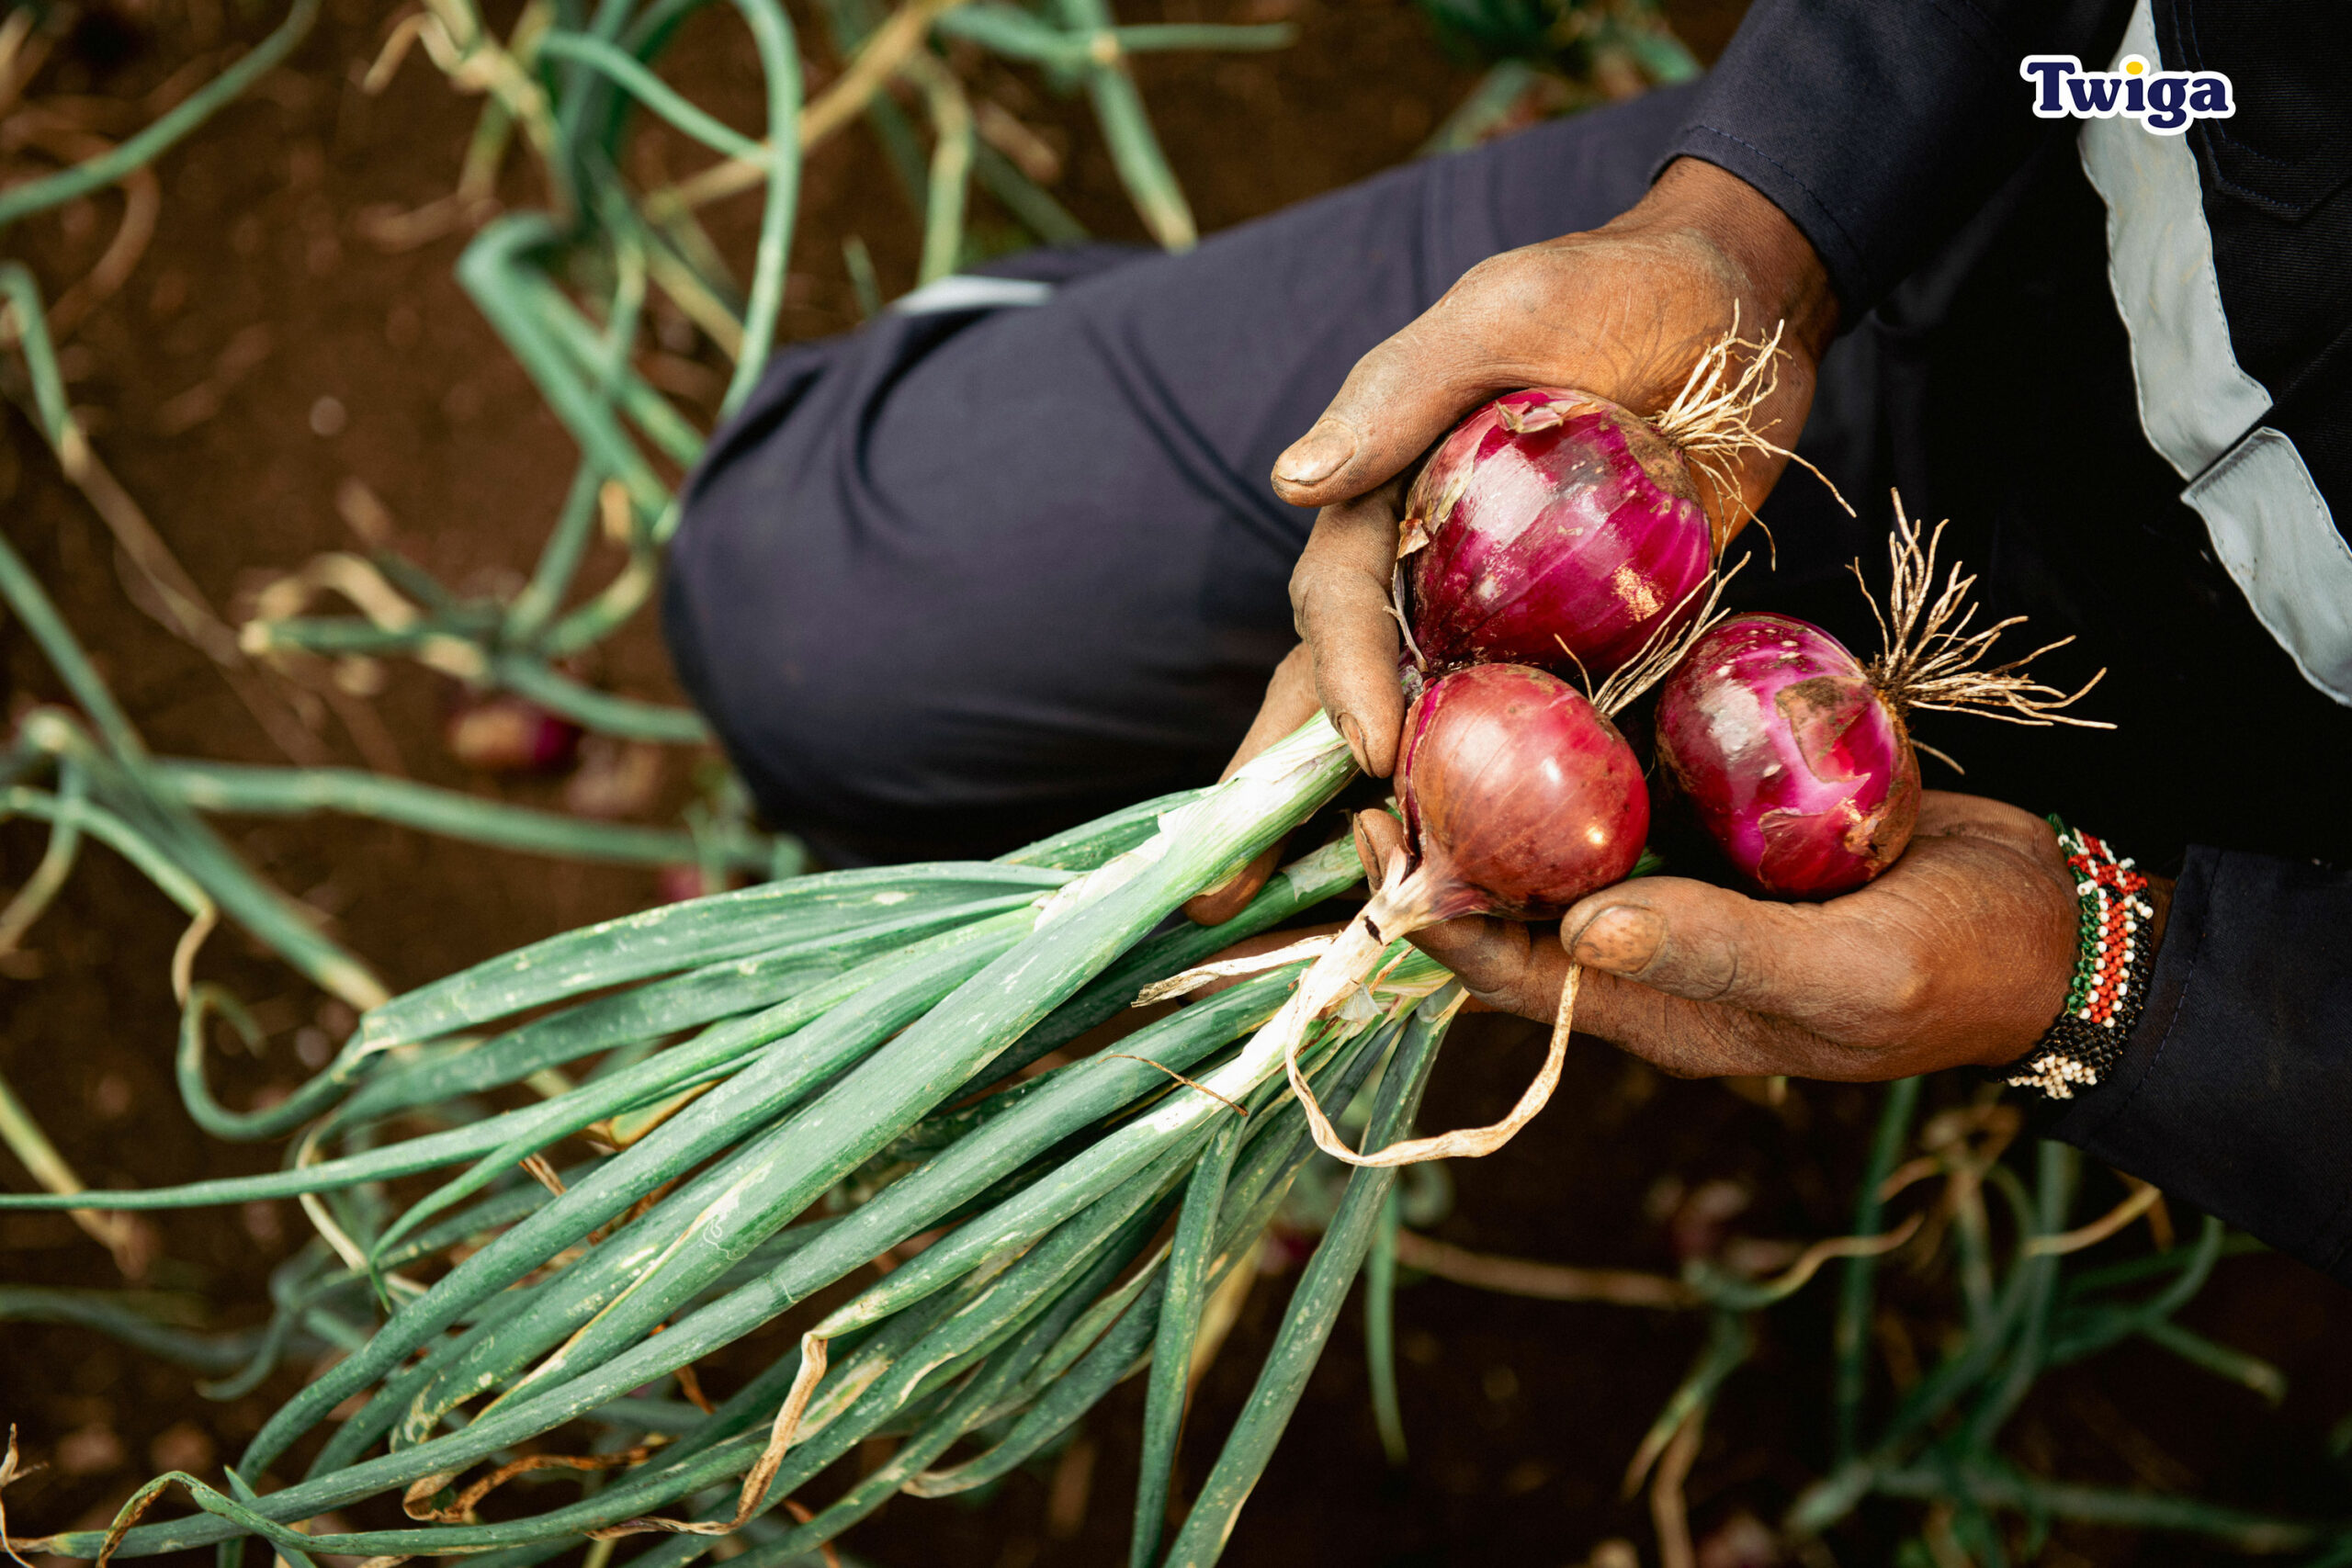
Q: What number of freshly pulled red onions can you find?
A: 3